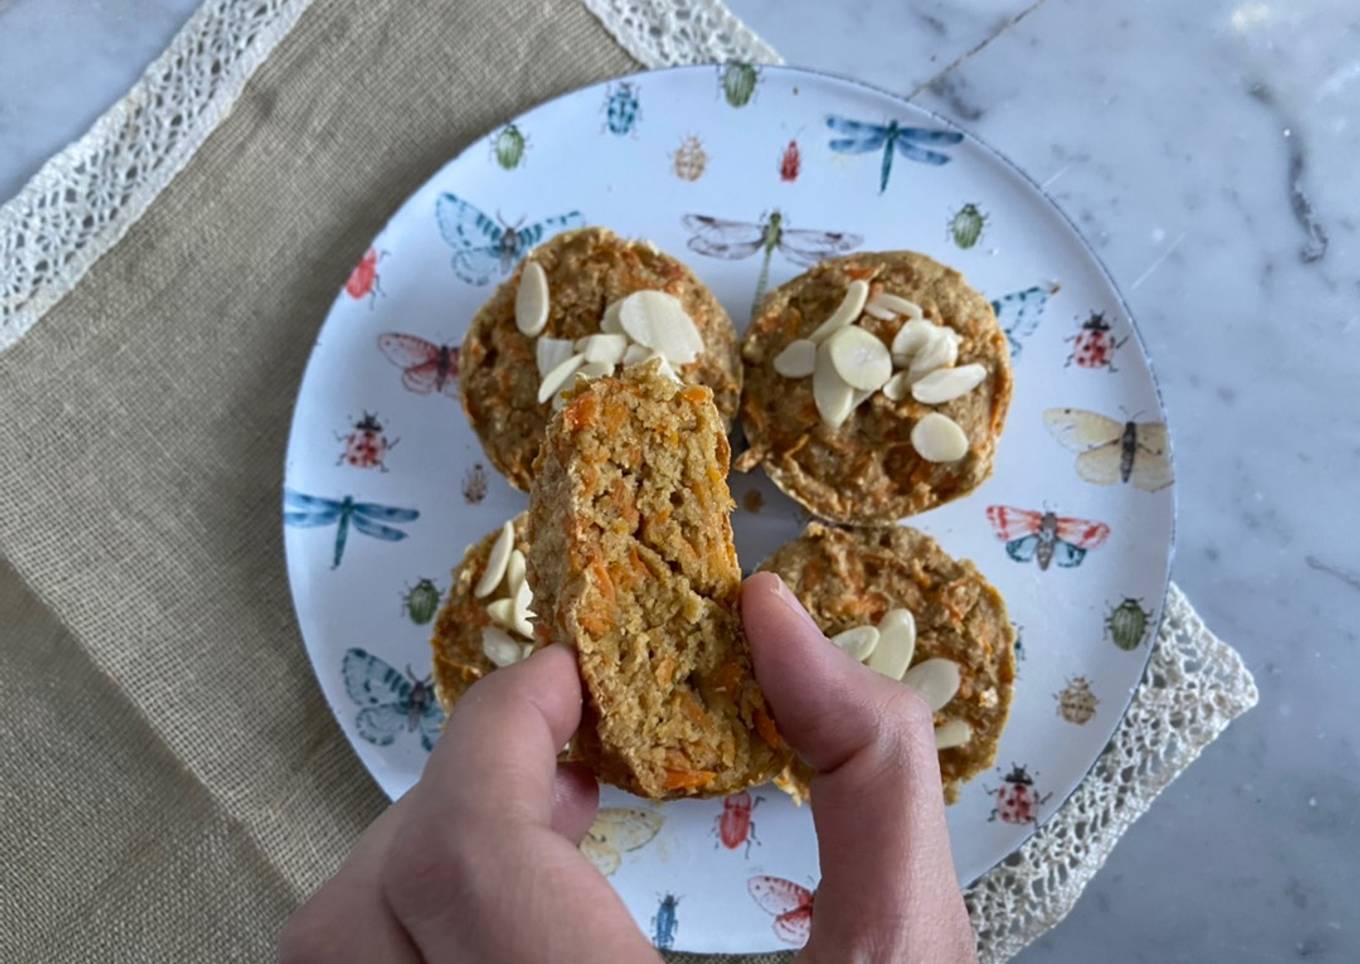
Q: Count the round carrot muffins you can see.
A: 4